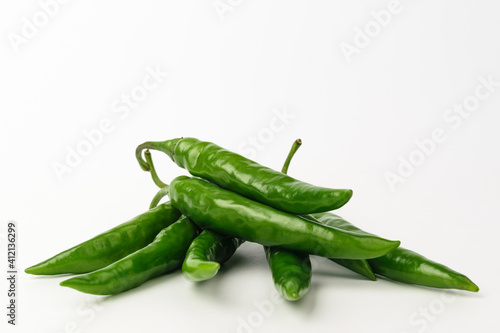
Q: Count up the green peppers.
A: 8